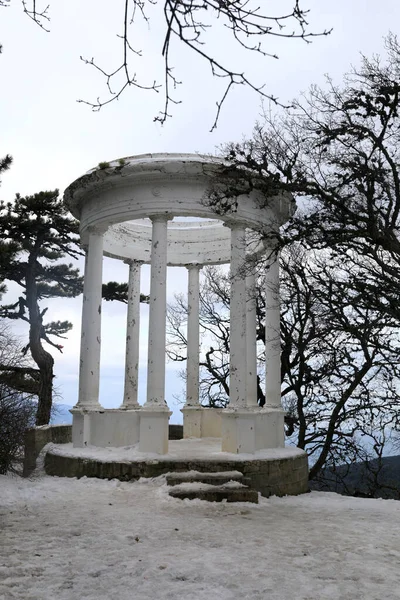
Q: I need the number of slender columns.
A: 7